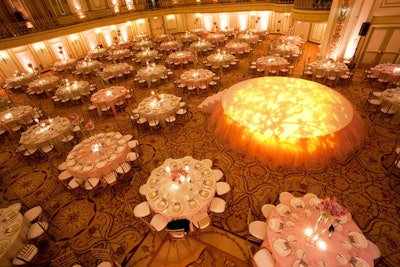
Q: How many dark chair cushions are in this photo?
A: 1